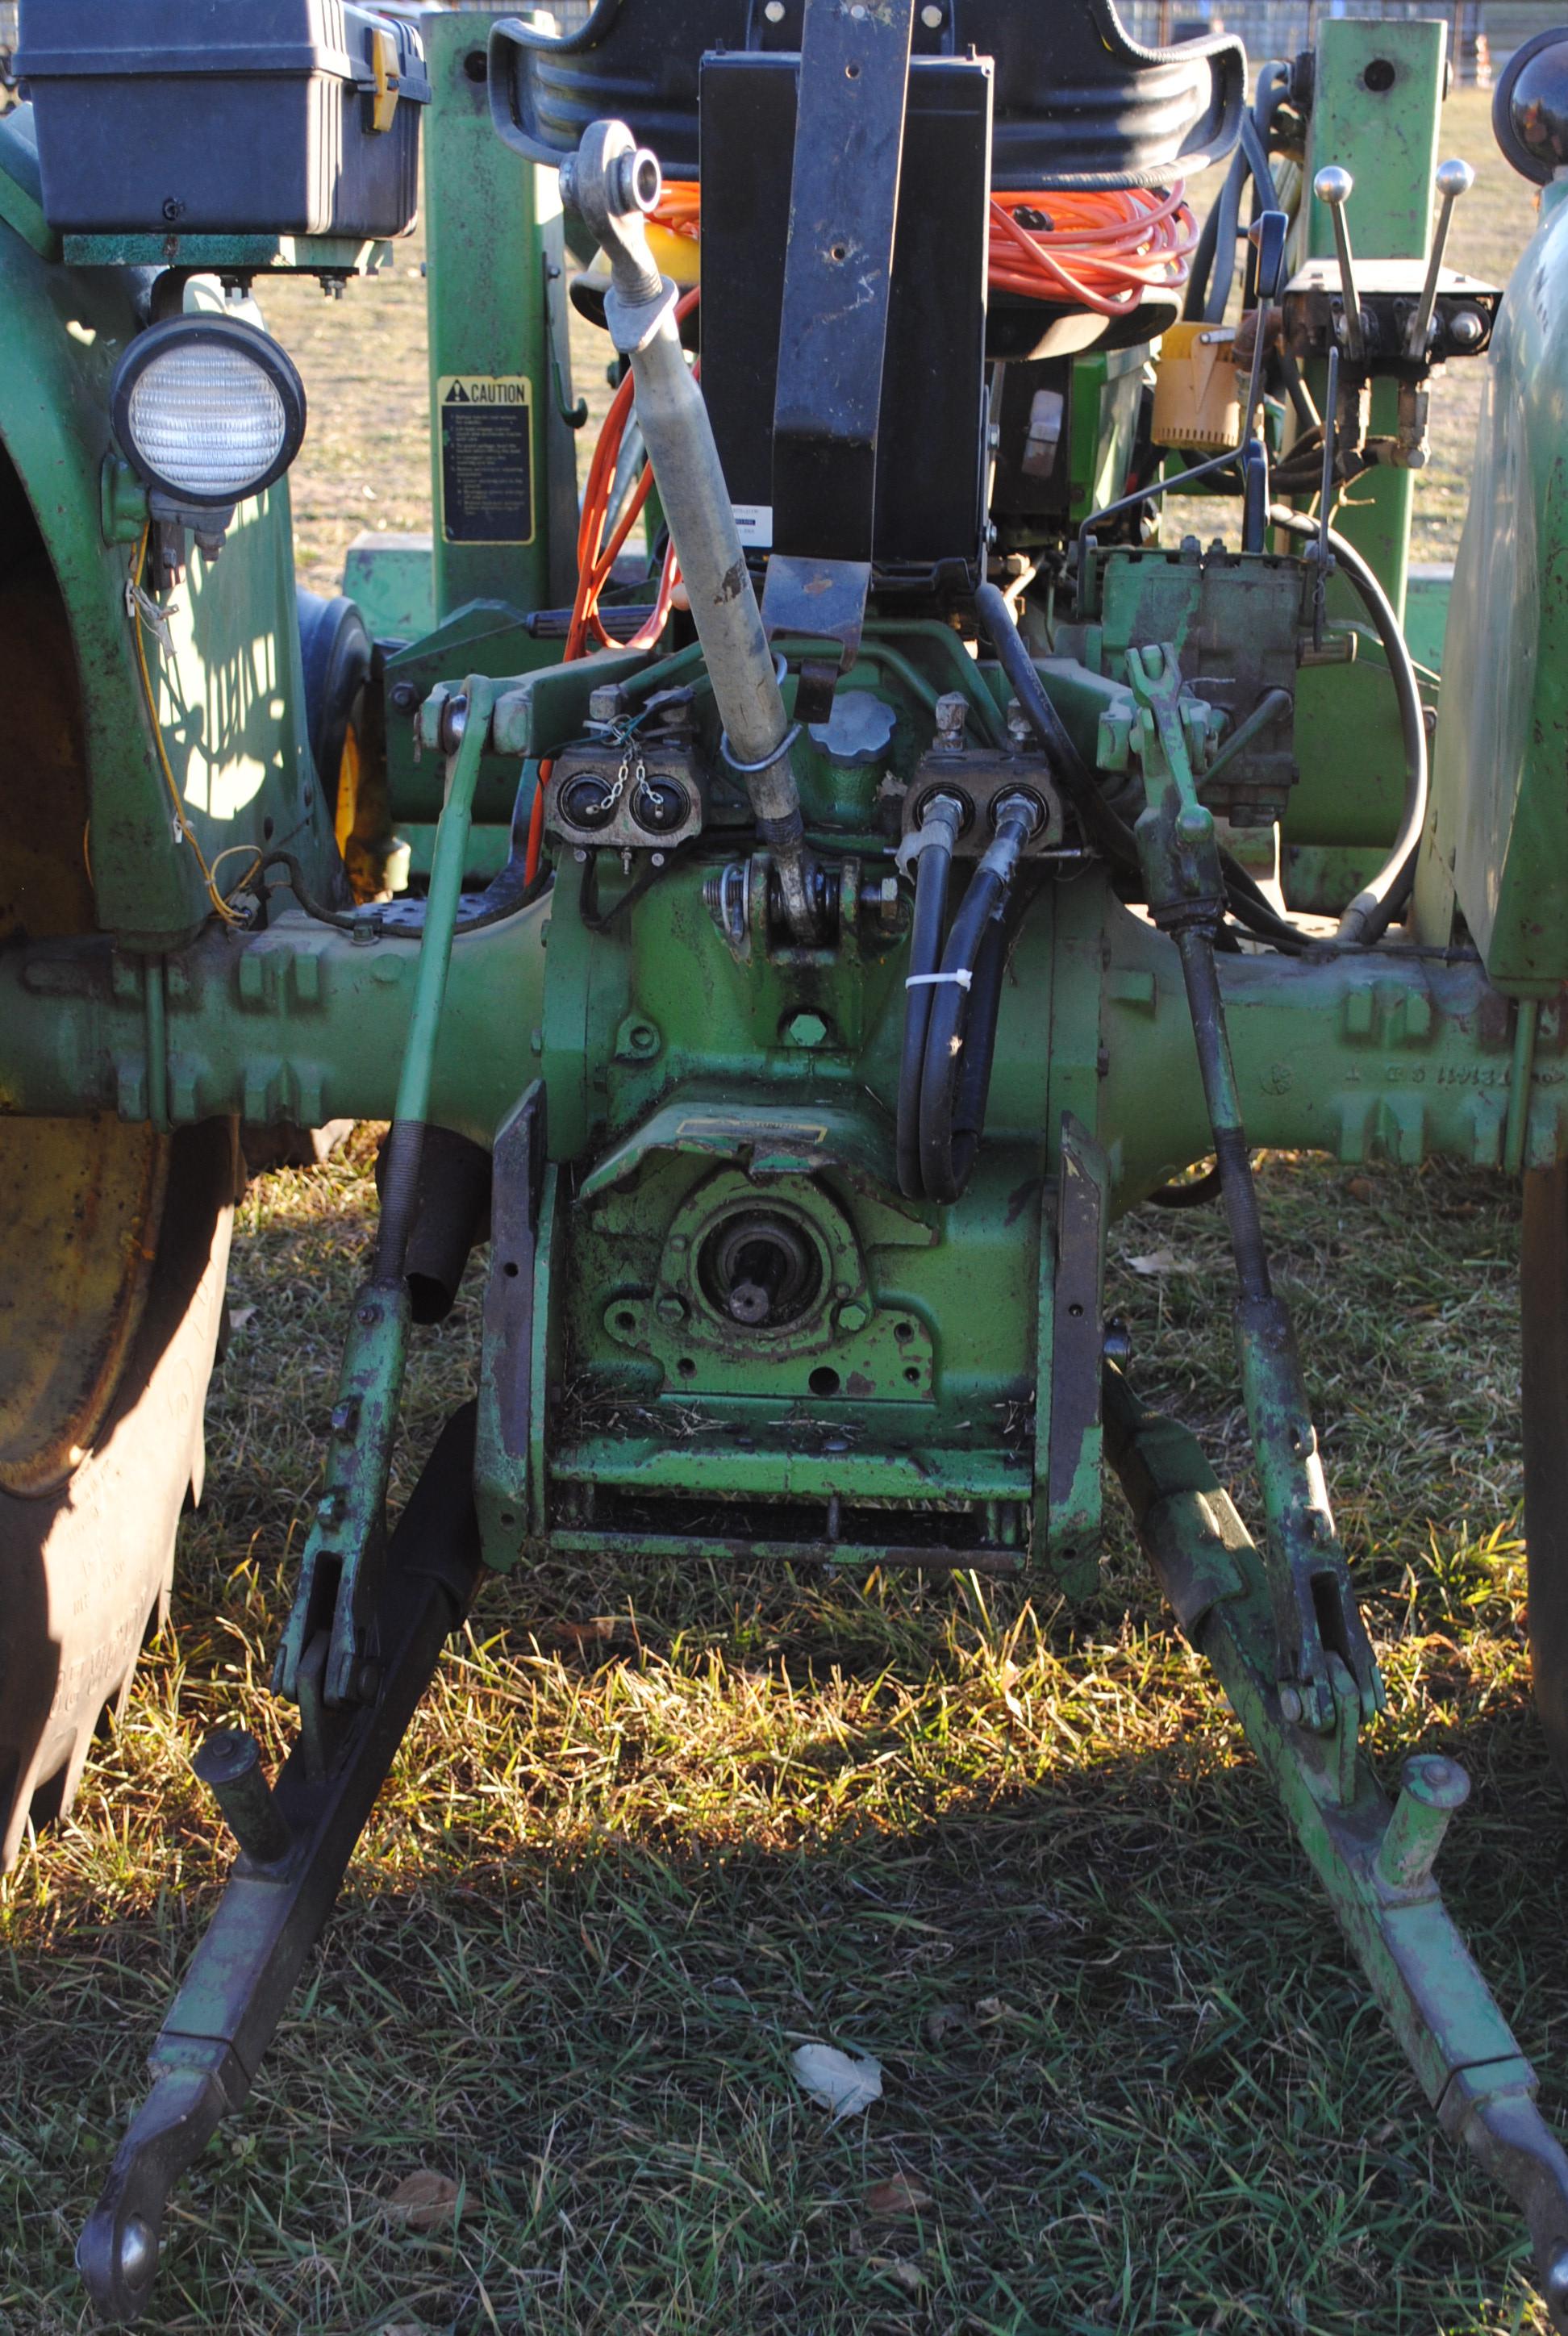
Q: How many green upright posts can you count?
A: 2